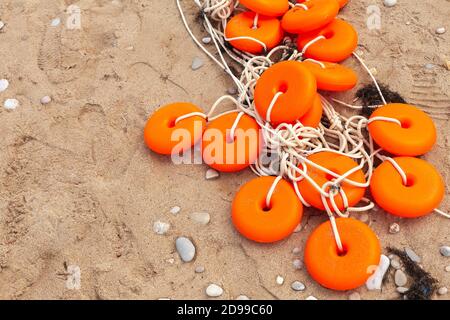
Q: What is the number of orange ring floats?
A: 15